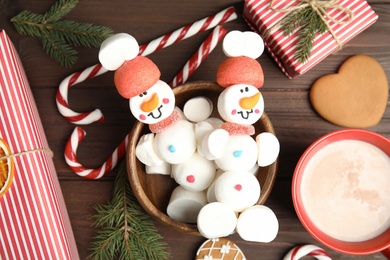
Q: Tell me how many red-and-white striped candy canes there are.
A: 3